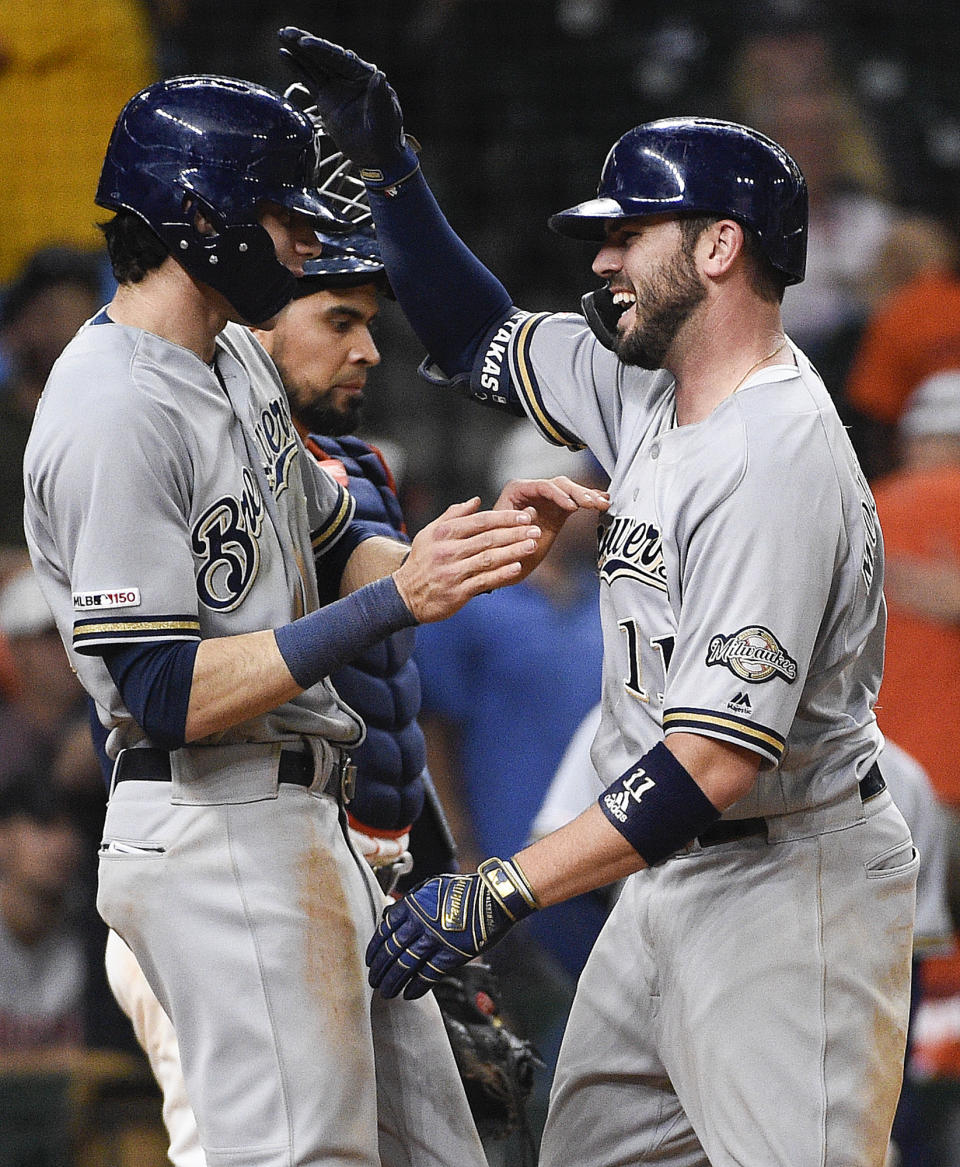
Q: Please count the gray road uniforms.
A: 2